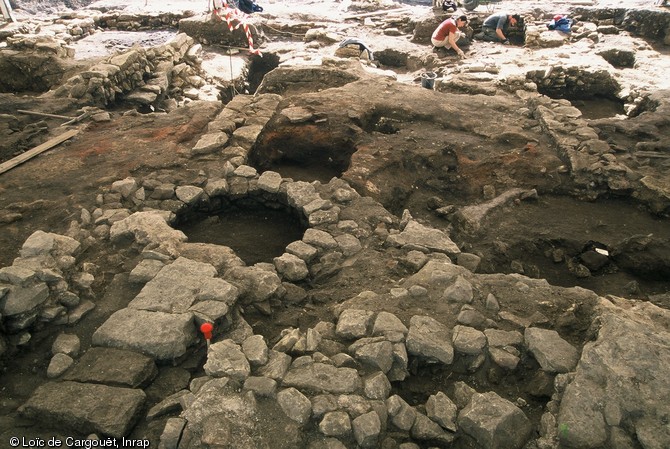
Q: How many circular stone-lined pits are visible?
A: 1